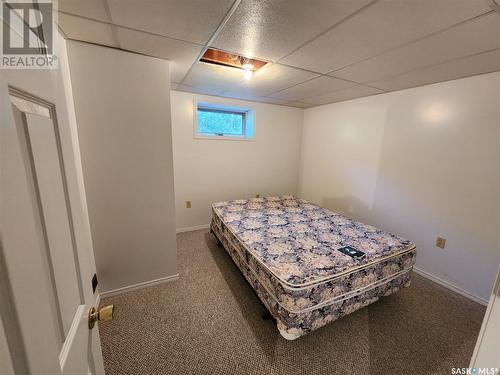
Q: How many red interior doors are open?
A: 0